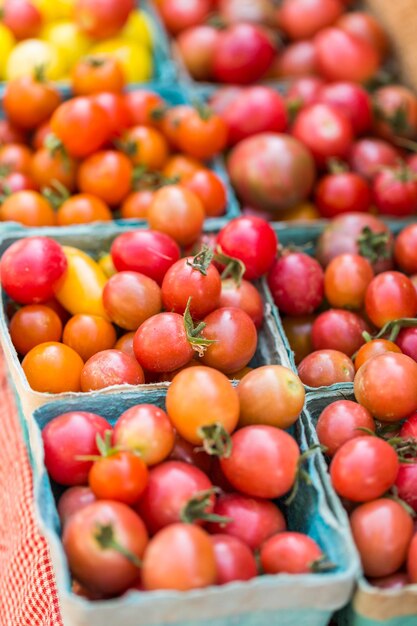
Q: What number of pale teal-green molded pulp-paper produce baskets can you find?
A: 8